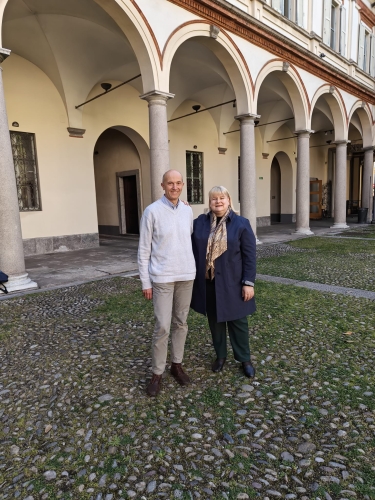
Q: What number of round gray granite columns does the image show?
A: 6